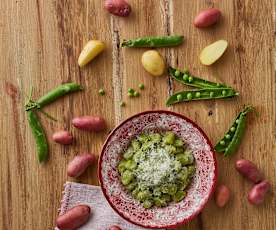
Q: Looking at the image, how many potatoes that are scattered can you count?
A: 13